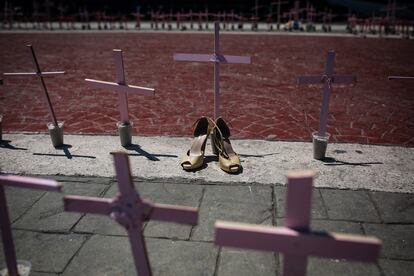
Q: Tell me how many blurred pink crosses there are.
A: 3